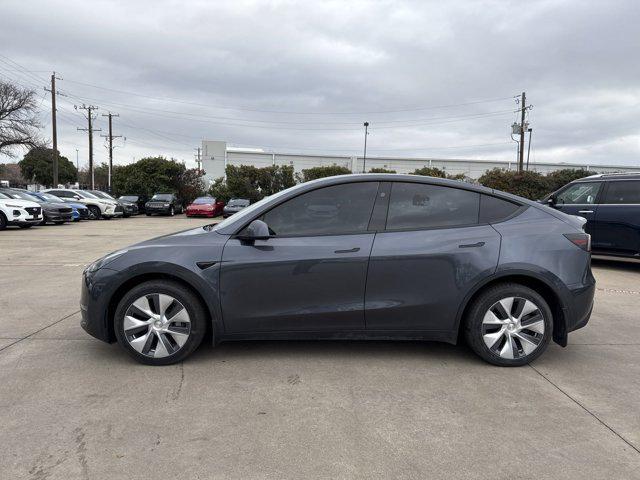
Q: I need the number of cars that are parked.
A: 11